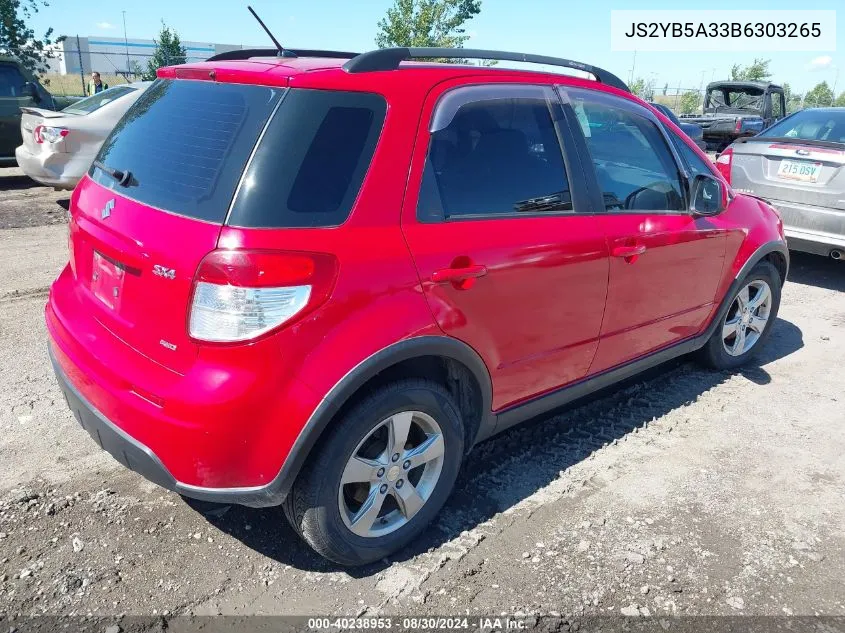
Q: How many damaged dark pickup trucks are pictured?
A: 1